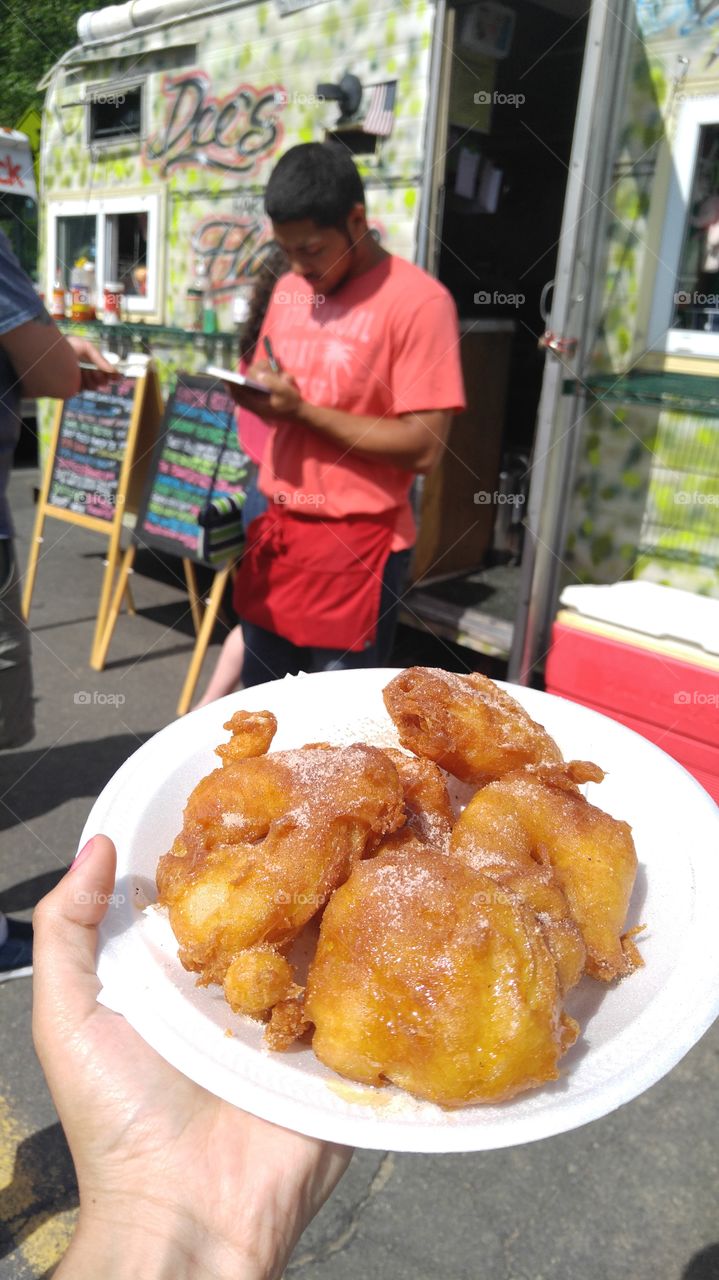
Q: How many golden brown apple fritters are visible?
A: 5